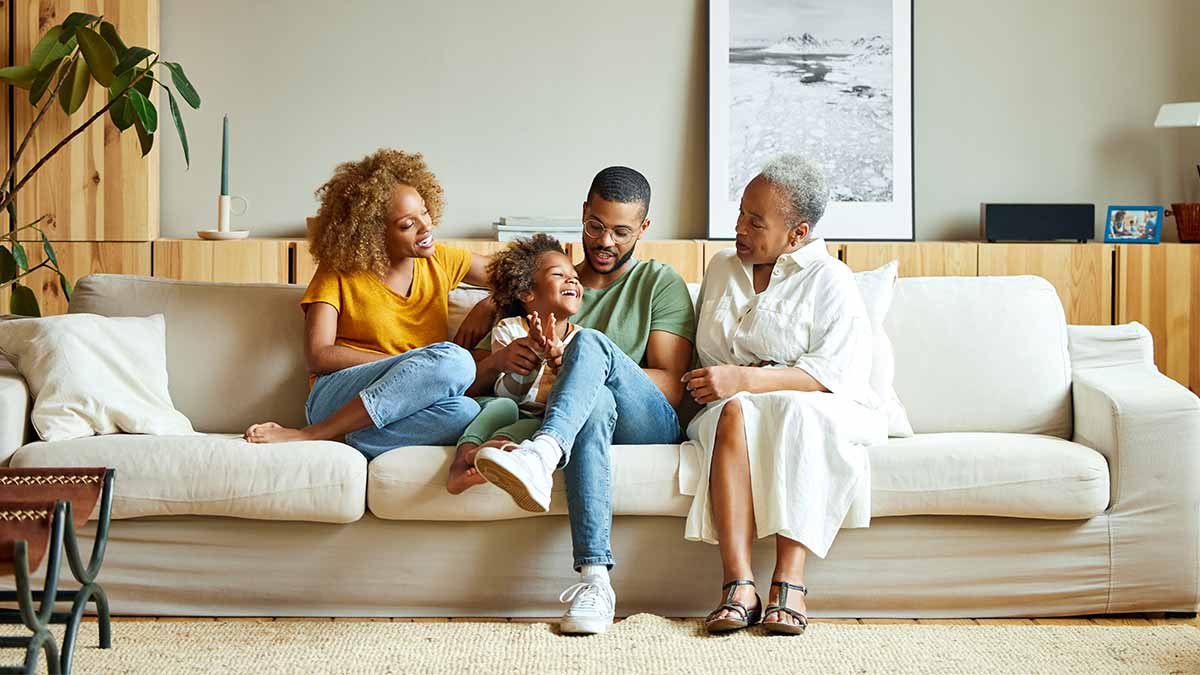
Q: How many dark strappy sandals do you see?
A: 2